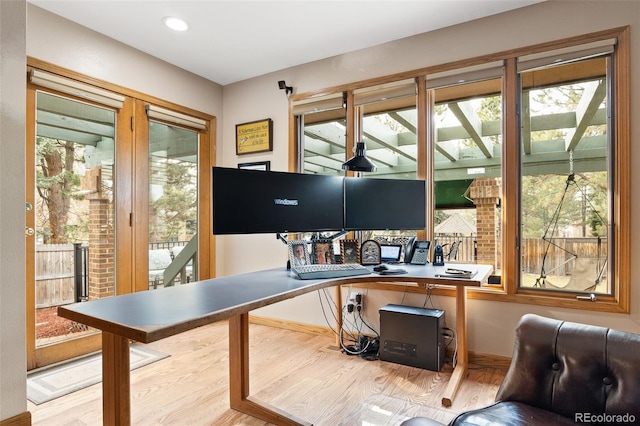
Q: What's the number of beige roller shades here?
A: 6